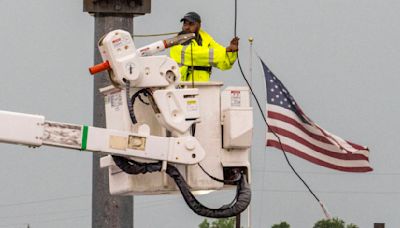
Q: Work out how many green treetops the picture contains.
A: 3